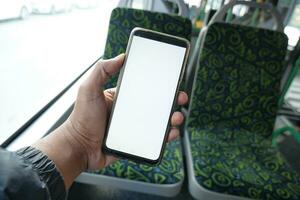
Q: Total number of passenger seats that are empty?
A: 2